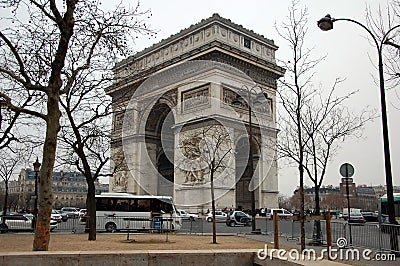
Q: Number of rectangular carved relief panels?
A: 3